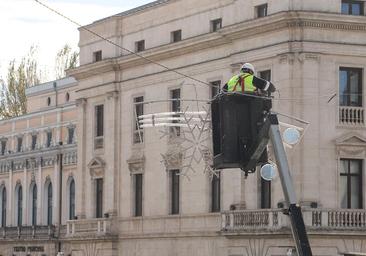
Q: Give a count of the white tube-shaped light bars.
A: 3